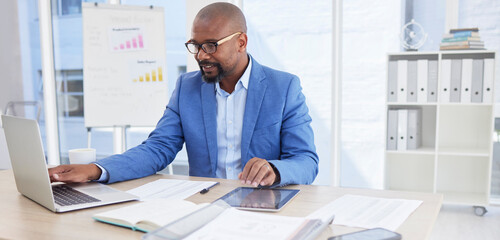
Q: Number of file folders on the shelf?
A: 13